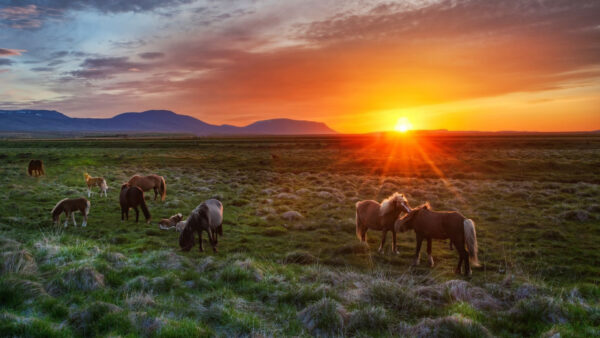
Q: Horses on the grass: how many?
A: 9